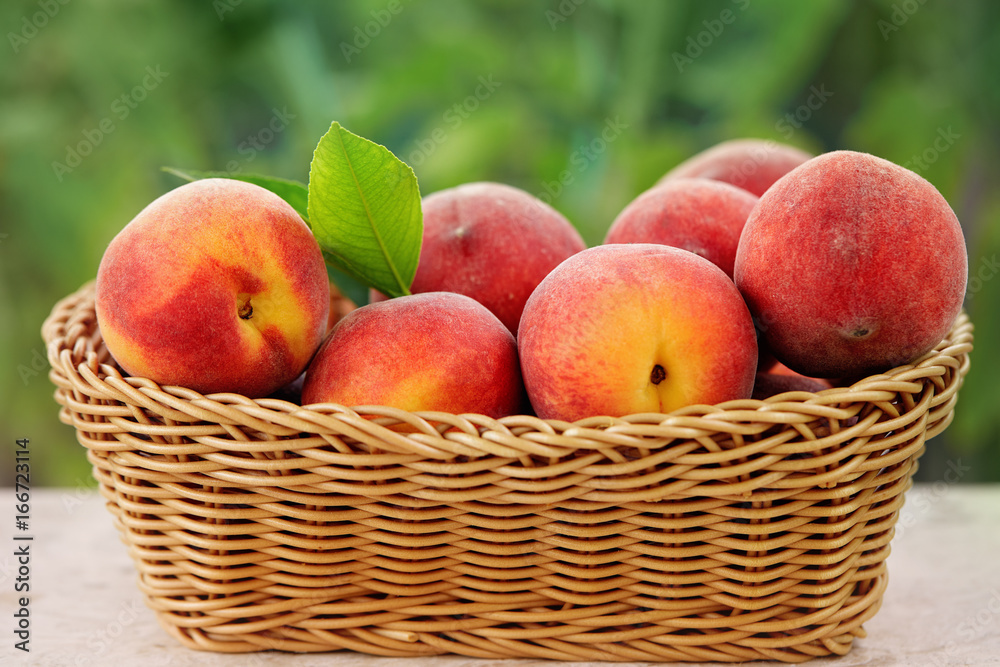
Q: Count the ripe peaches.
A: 7